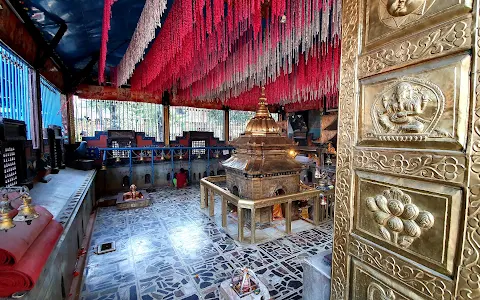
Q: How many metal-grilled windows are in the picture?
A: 5